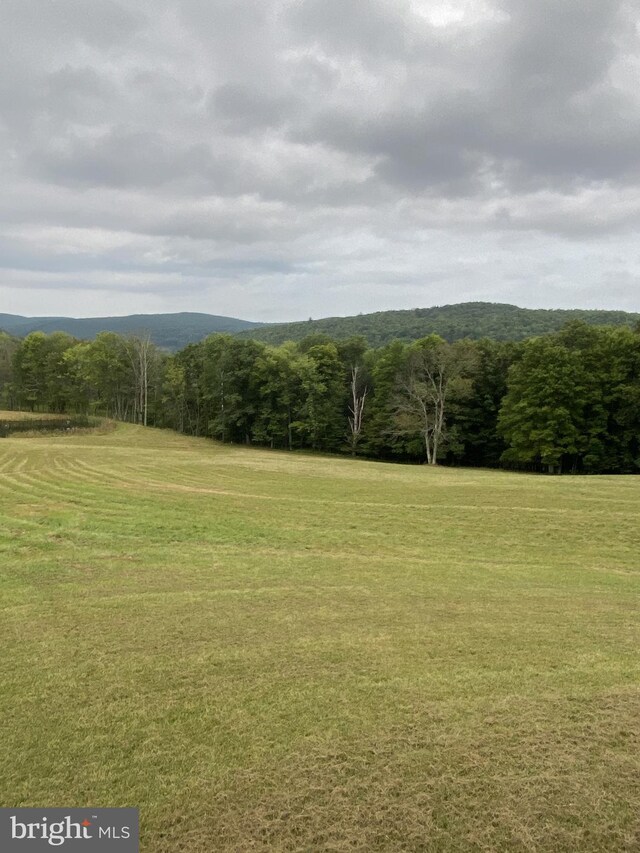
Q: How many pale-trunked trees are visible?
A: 3